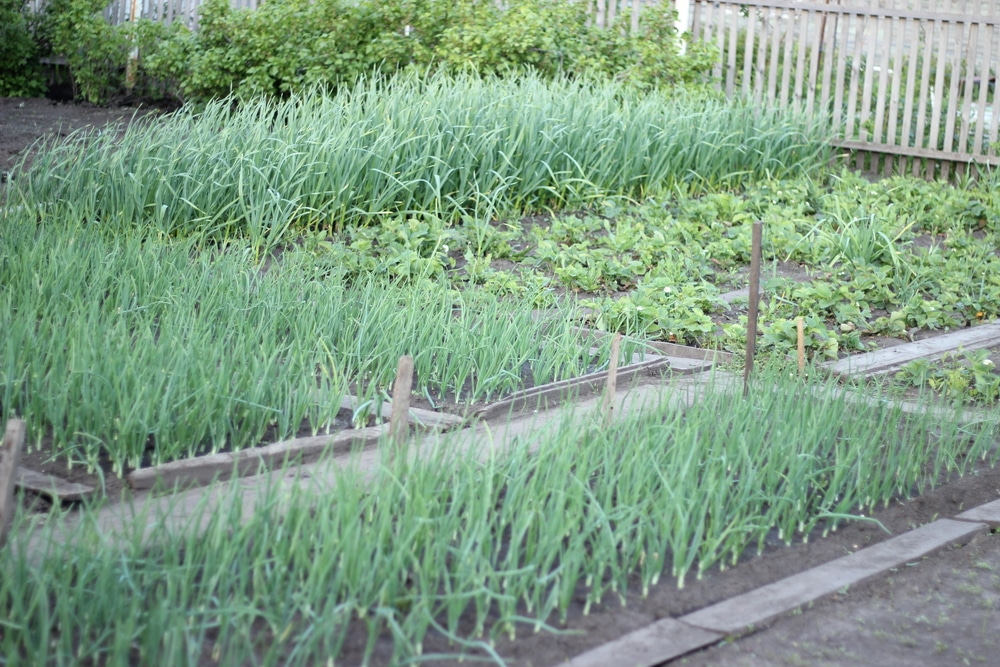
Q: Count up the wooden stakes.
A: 5